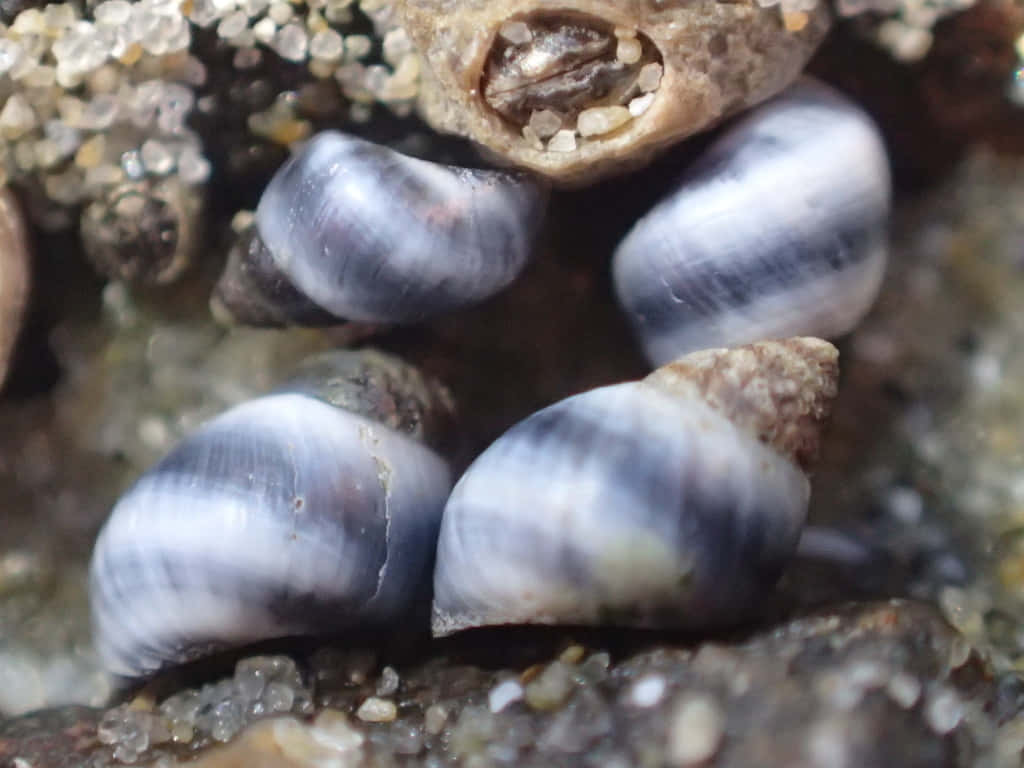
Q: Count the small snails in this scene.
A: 4